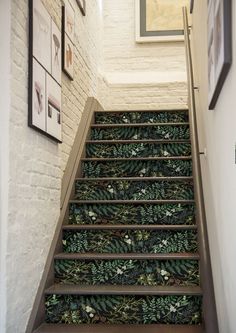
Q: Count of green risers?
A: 9